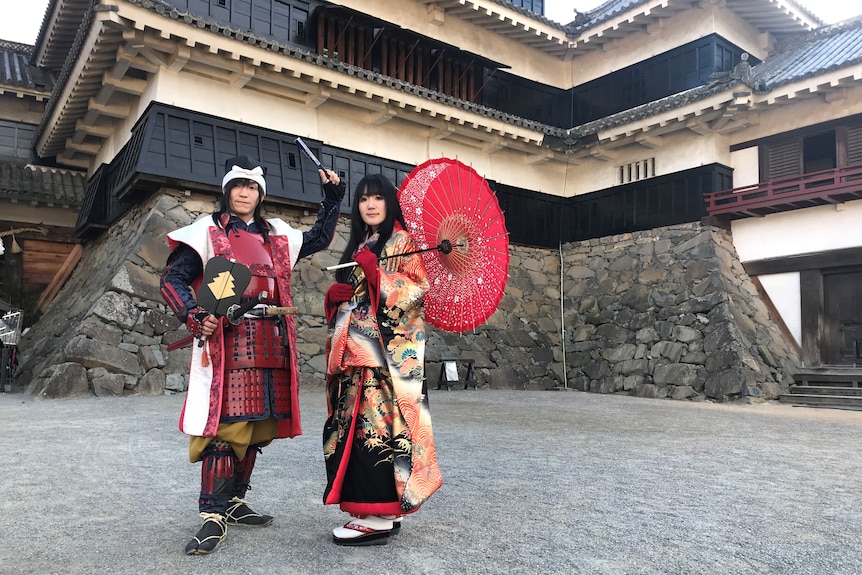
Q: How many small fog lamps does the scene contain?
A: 0